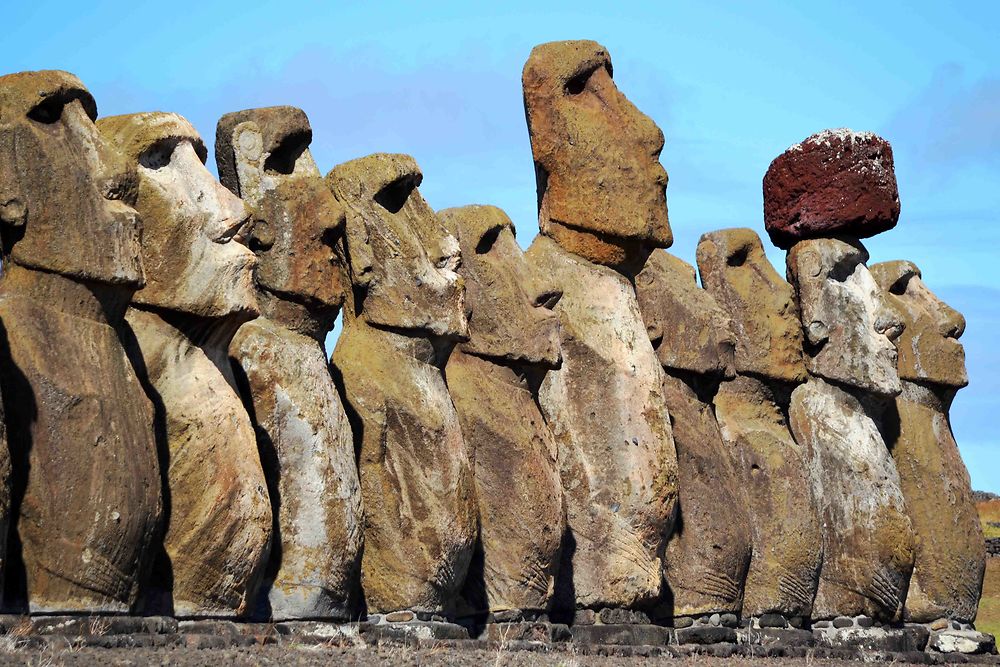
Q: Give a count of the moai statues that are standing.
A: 10